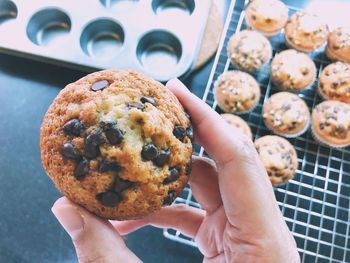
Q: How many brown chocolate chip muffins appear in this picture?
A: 12